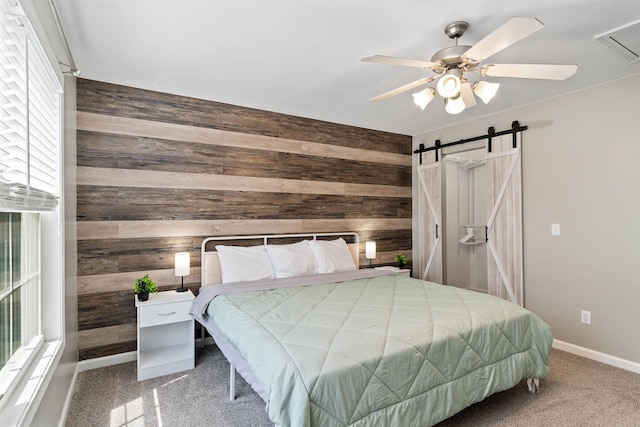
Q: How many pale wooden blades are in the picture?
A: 5